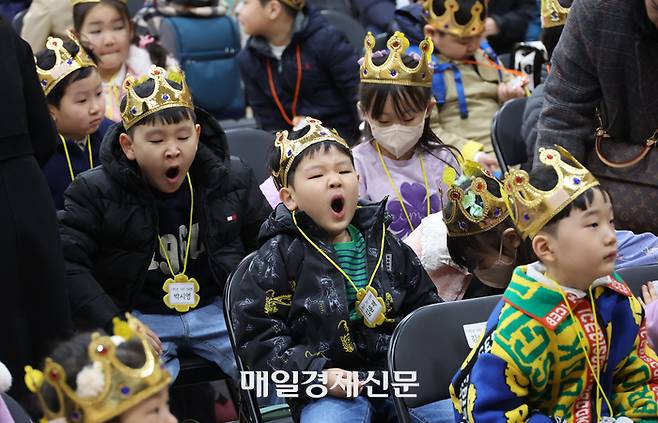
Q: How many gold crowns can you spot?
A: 11